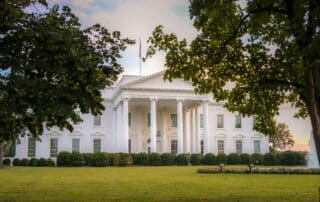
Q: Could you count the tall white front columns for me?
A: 4